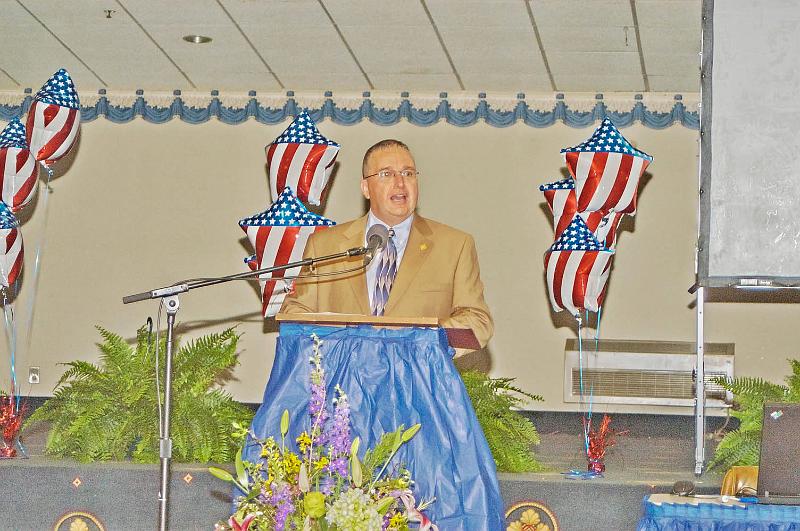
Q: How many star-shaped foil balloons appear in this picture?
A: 9